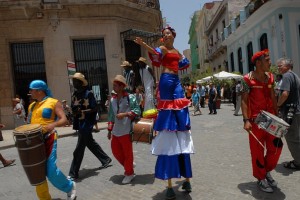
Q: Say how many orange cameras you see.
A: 0